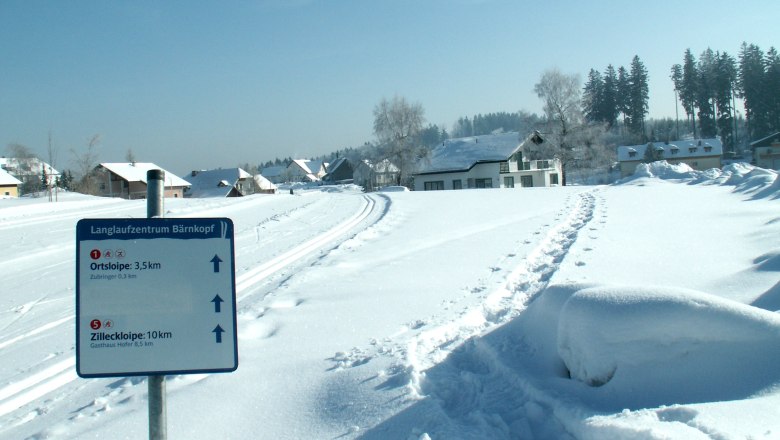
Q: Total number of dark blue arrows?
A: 3